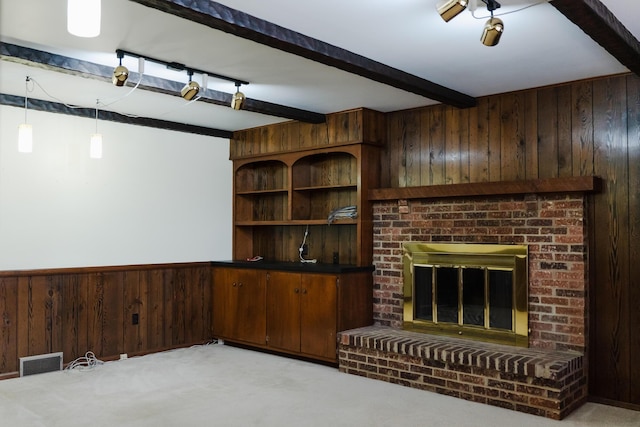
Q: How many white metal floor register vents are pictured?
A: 1